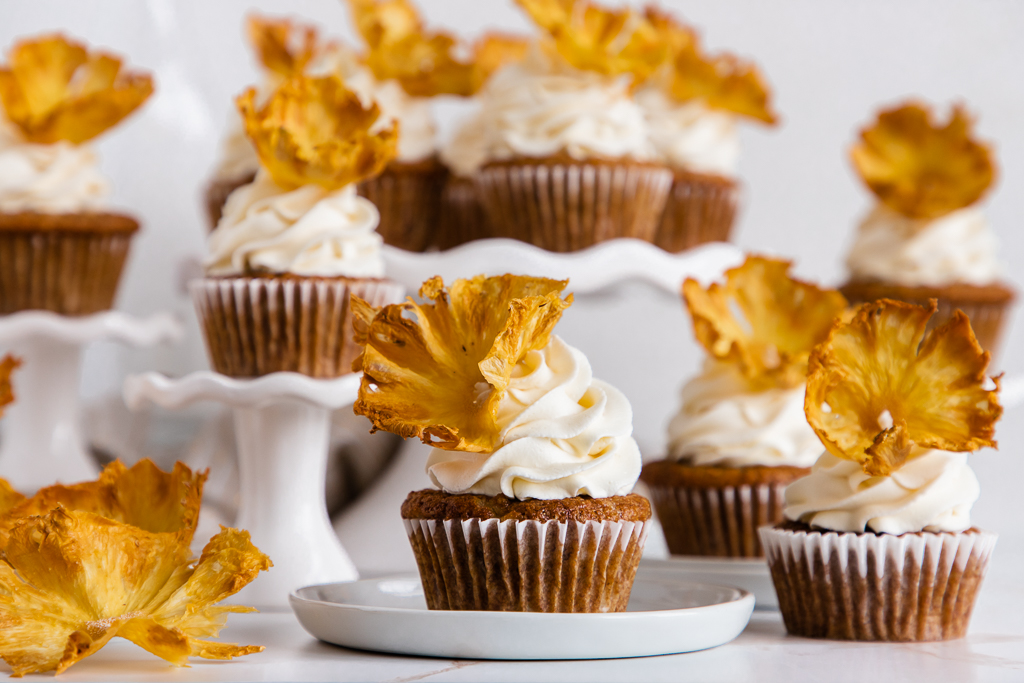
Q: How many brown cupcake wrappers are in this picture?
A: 11